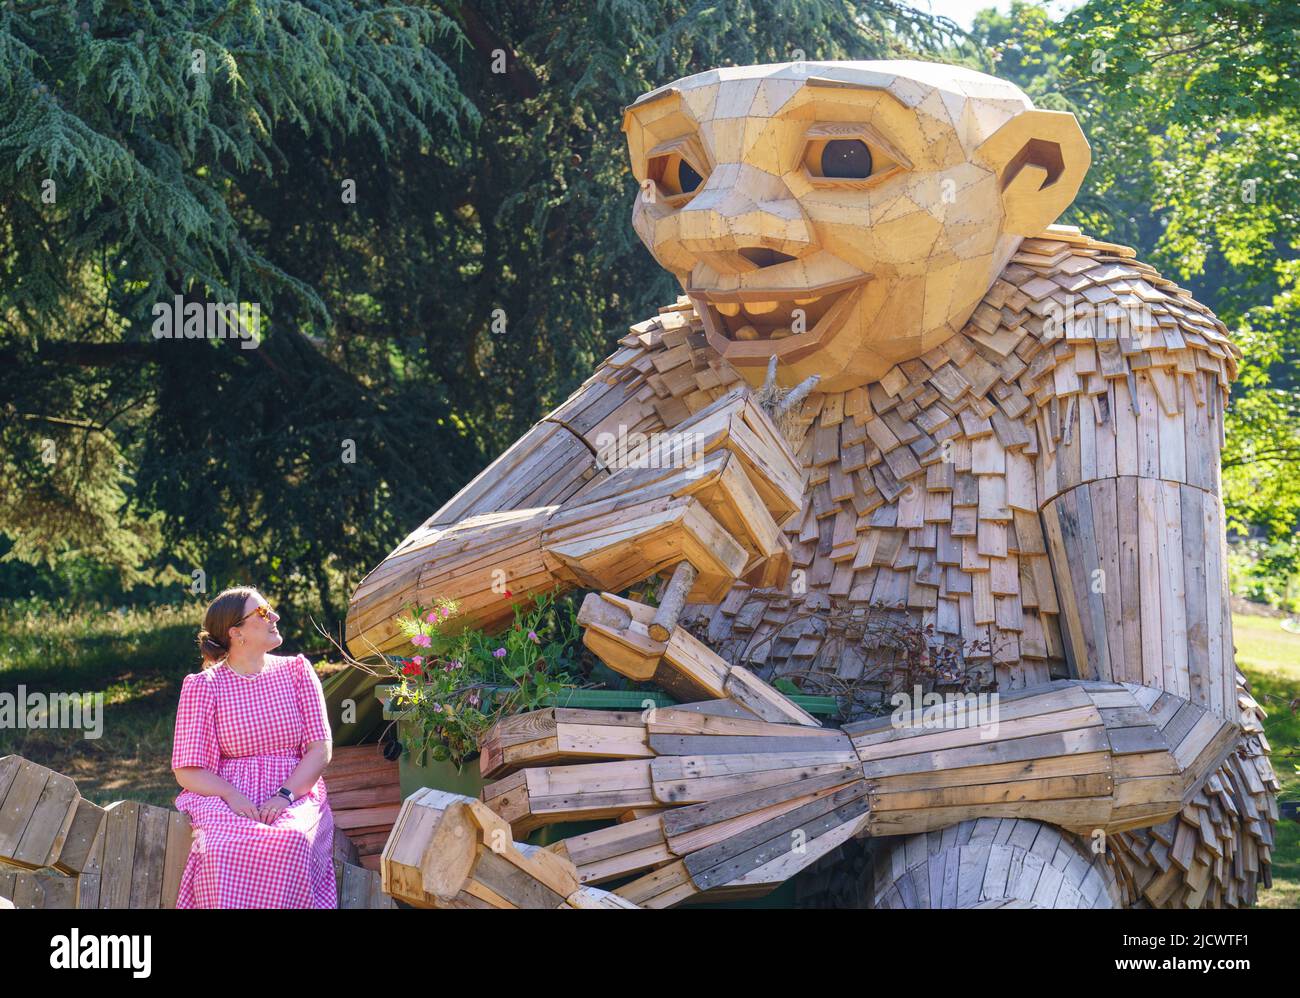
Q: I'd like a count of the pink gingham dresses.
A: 1